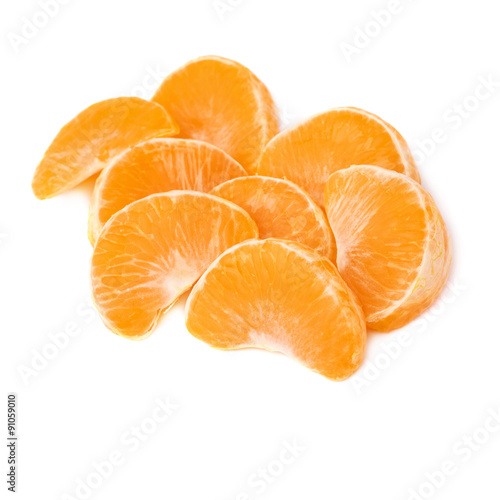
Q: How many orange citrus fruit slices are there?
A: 8